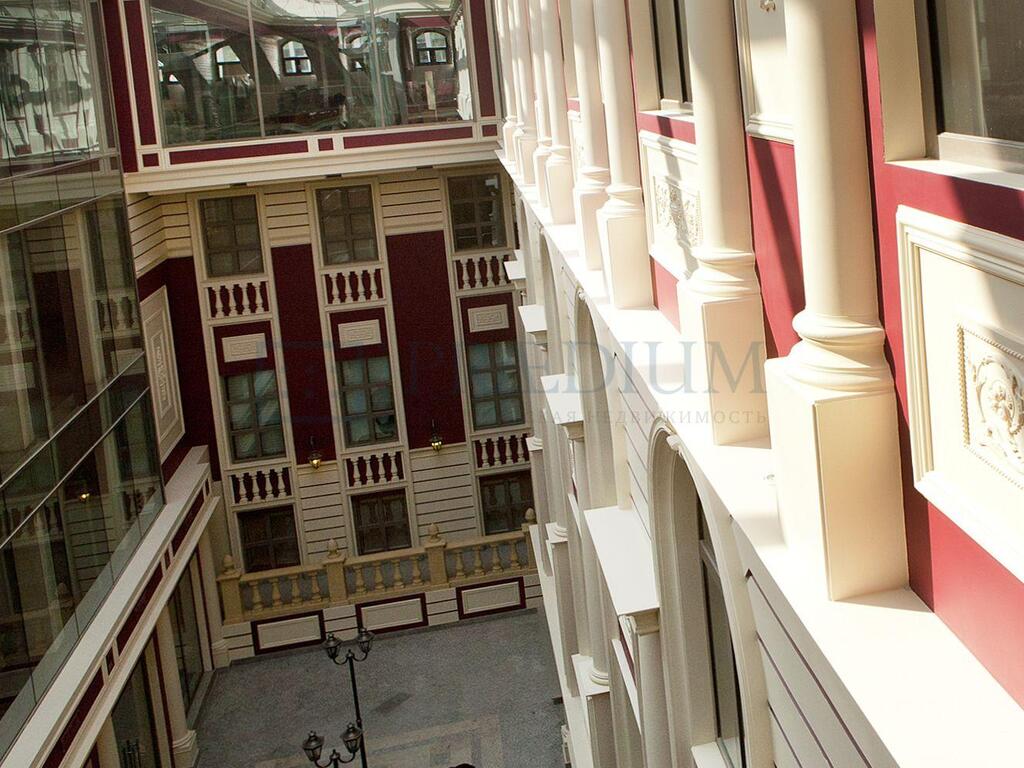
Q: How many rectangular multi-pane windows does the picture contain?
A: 9